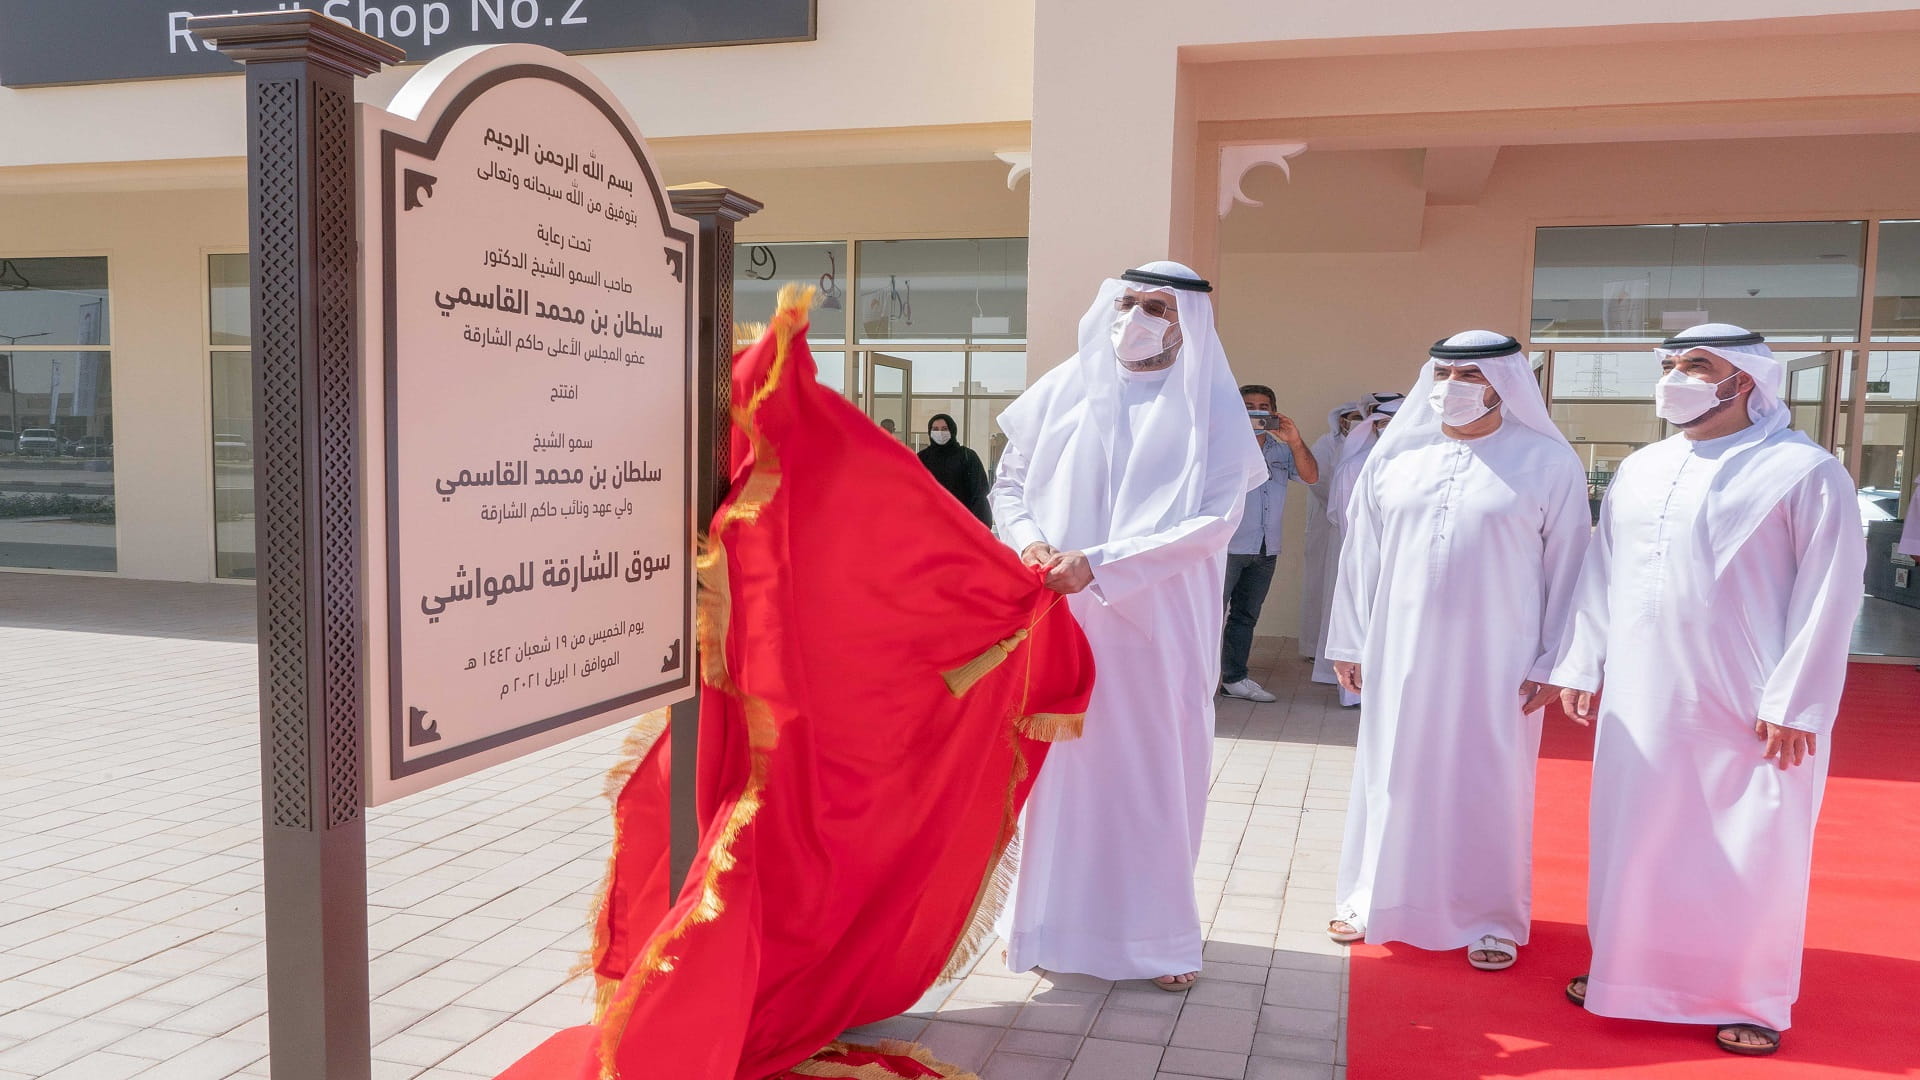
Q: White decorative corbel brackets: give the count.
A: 2